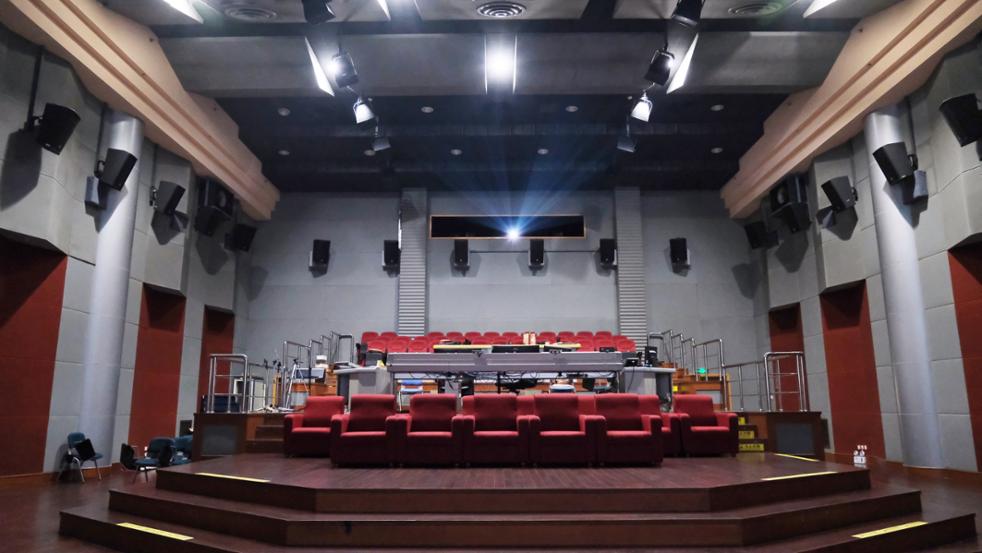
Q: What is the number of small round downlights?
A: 9